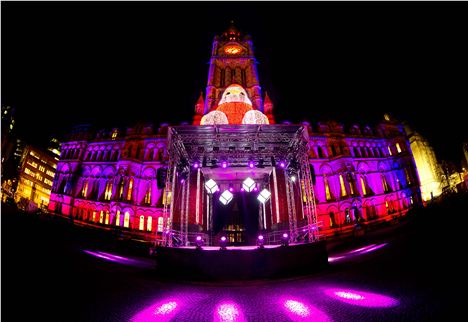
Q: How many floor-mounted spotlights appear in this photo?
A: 4